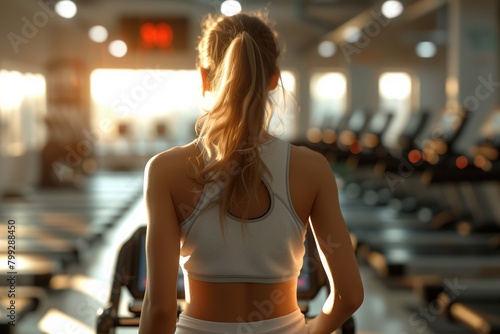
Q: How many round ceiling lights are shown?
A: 8